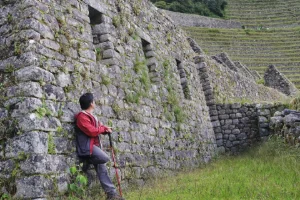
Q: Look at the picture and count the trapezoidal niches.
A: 3